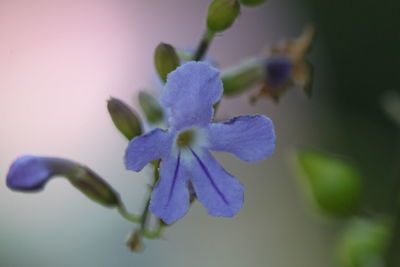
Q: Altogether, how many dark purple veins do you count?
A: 2